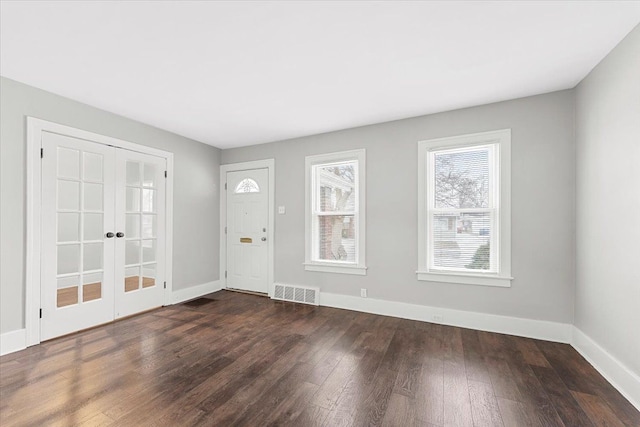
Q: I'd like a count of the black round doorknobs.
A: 2